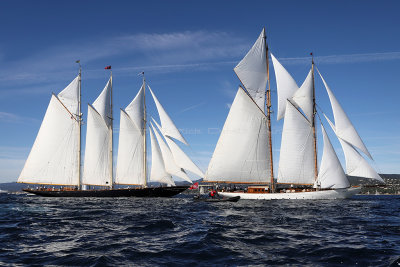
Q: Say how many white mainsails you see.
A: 5